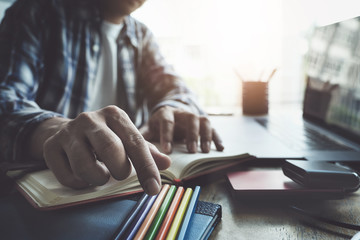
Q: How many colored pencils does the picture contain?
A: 7